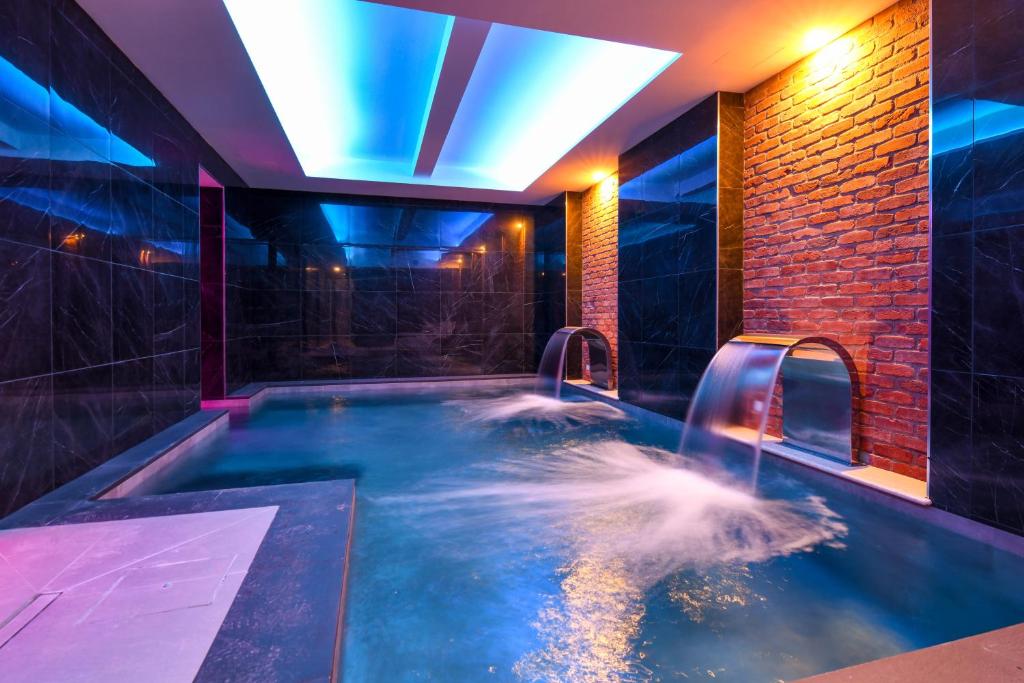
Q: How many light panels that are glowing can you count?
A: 2